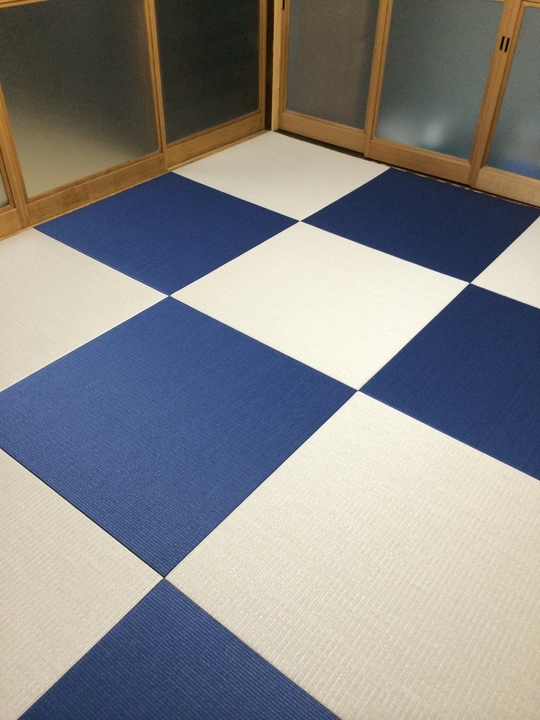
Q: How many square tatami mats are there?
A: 11